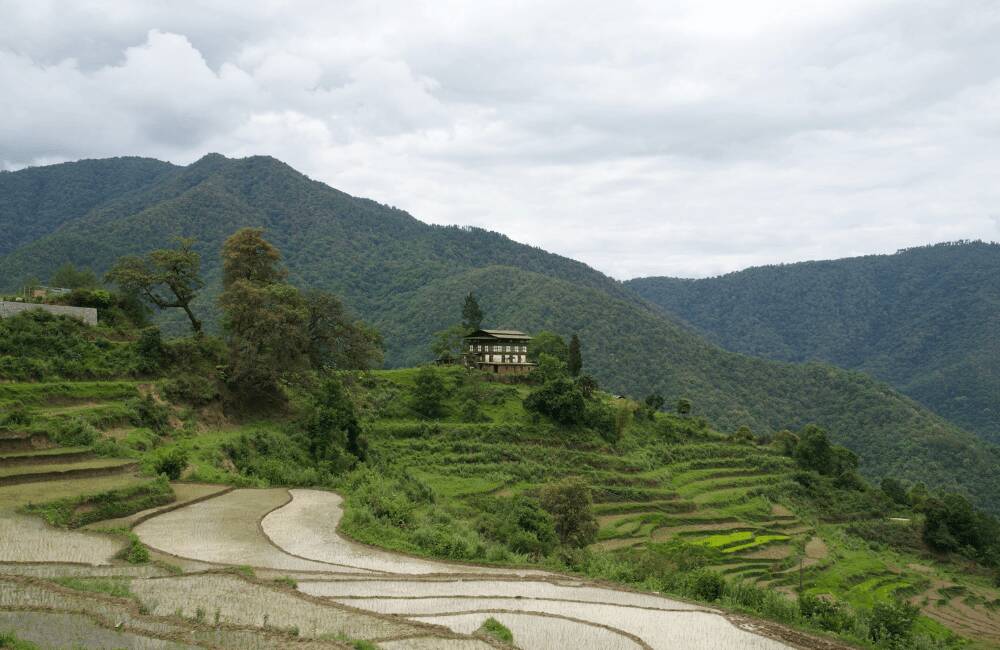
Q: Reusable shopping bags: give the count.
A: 0